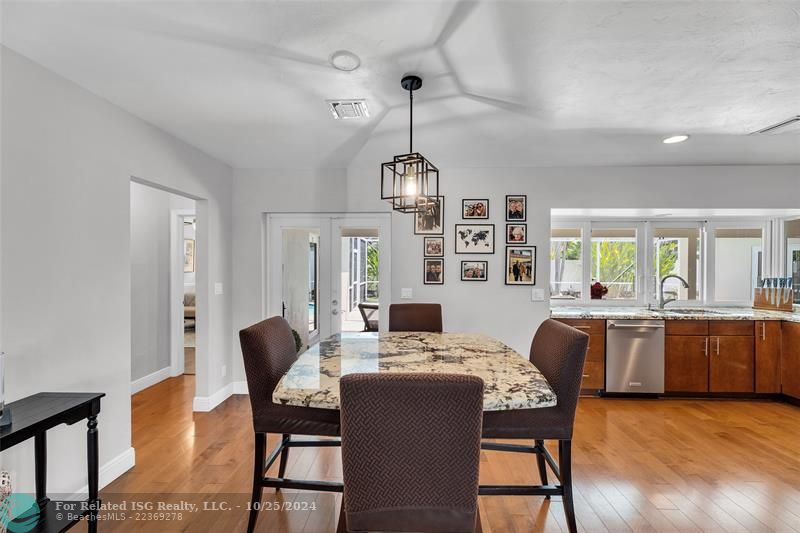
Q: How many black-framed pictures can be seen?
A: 9